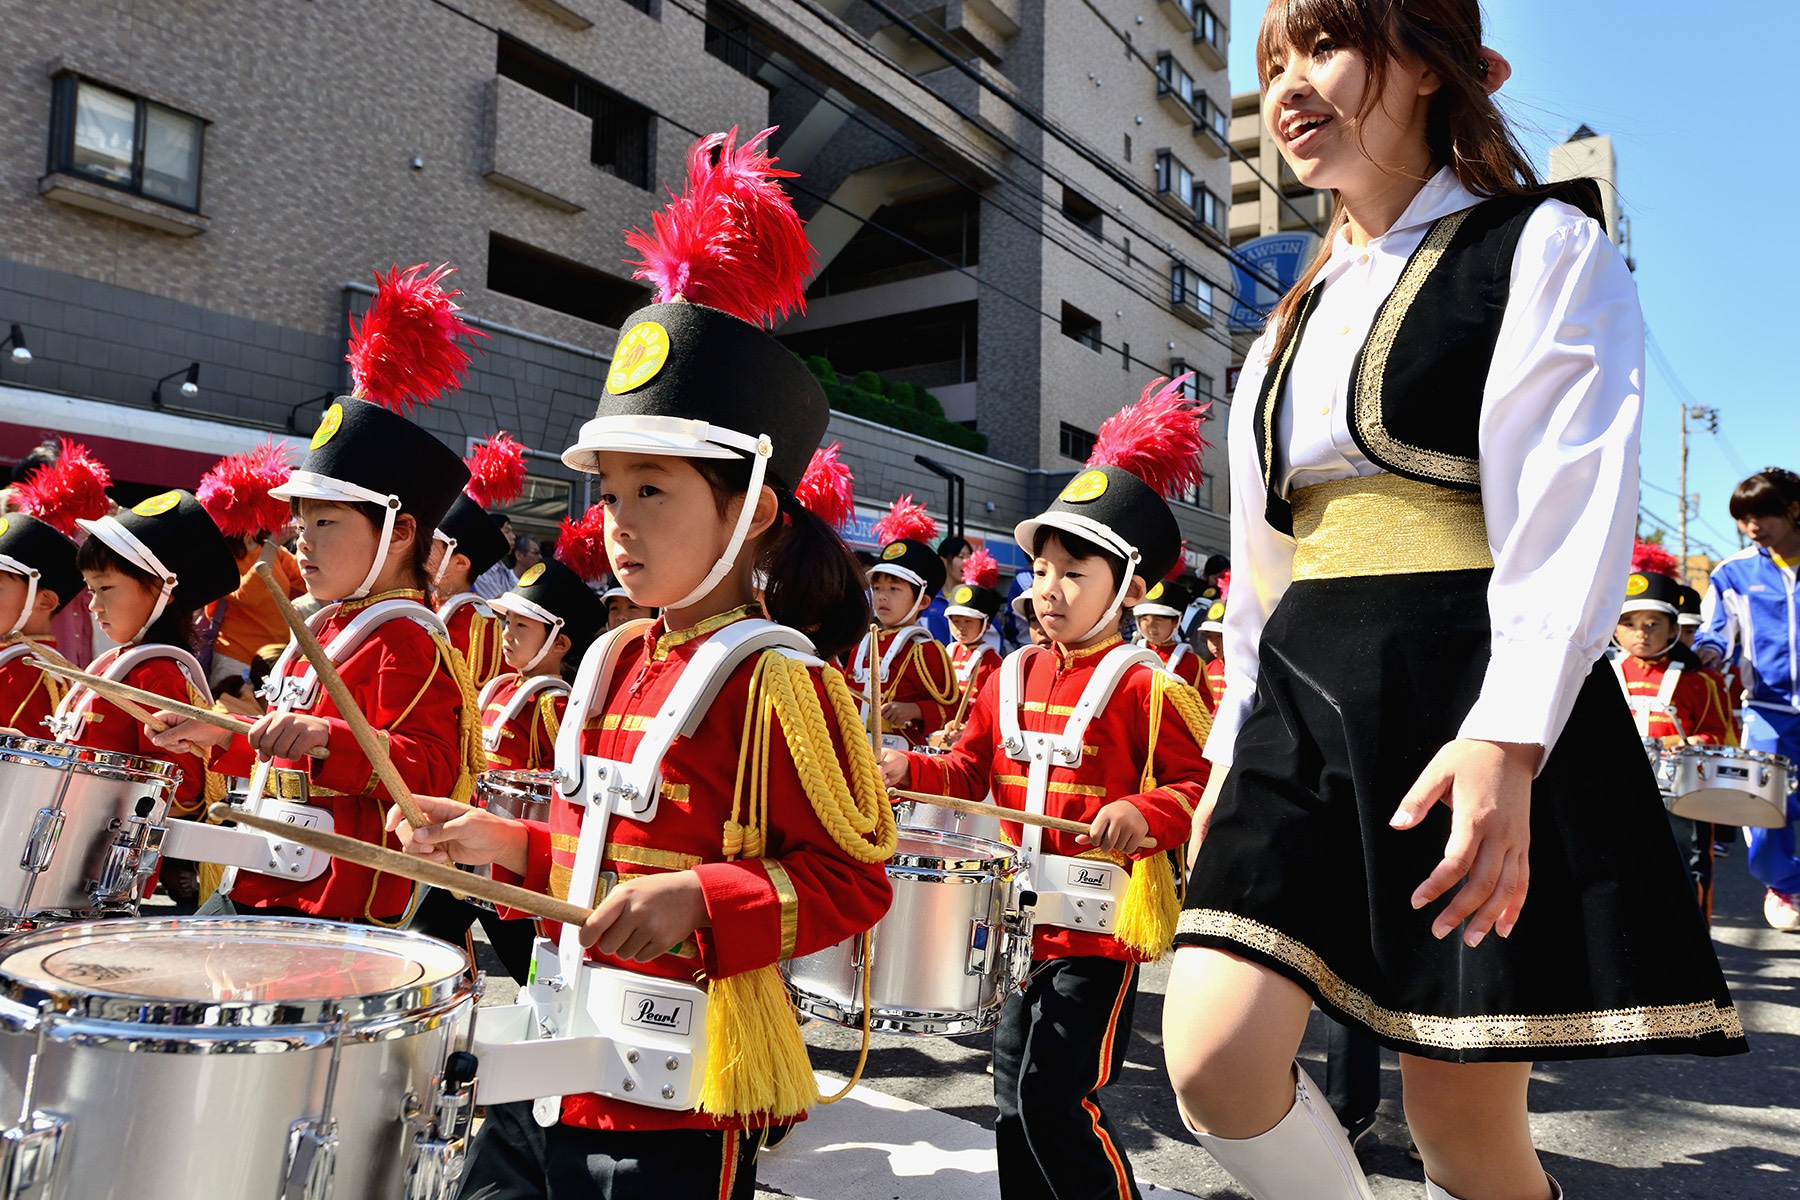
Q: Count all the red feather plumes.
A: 13